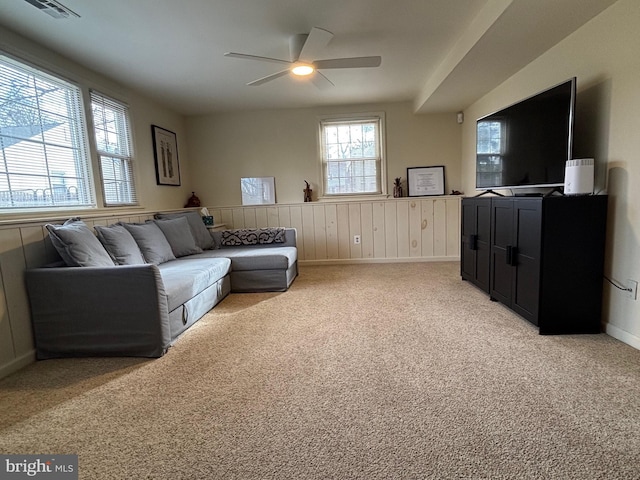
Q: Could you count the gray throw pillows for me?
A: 5